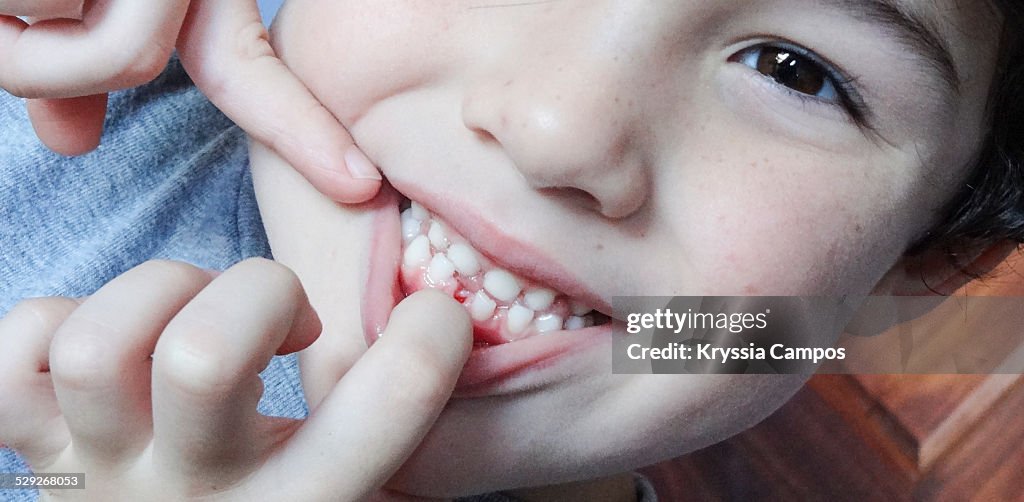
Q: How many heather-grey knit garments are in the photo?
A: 1